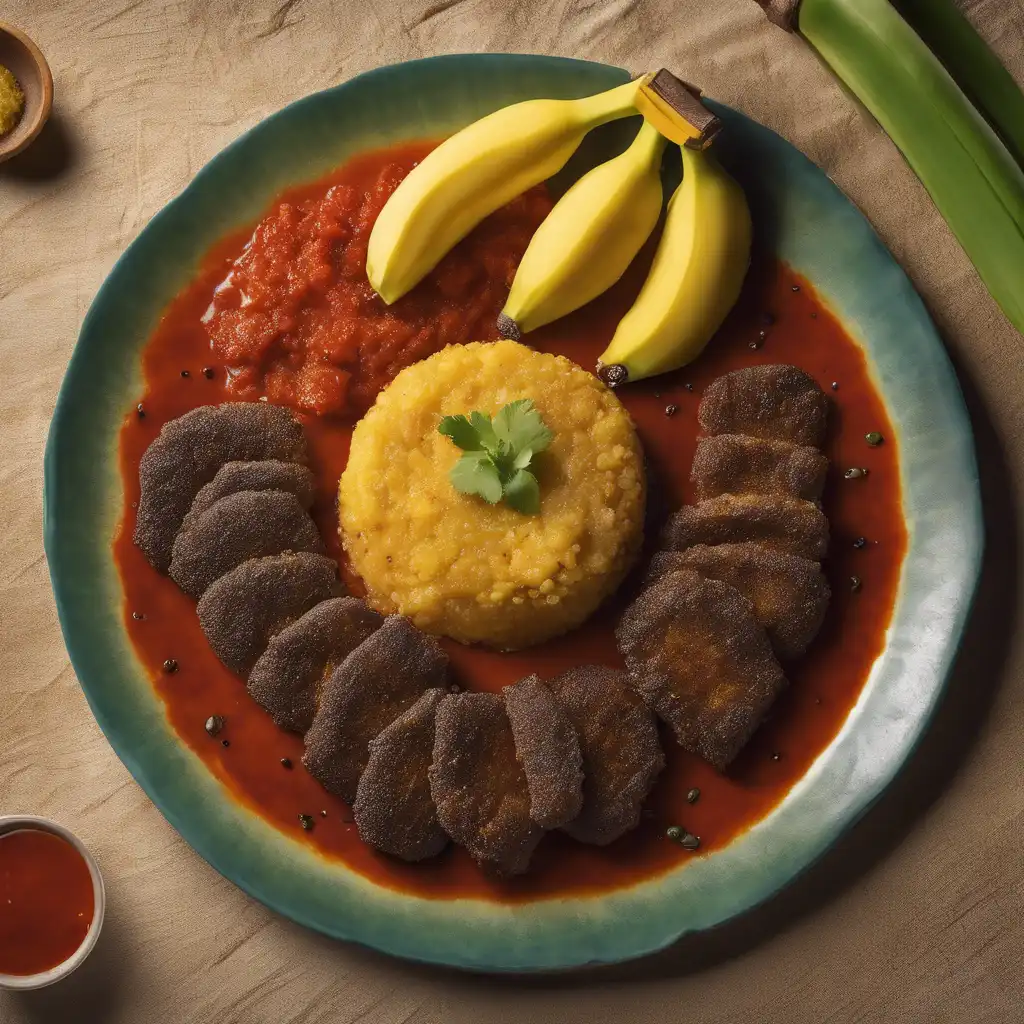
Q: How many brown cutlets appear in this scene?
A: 15